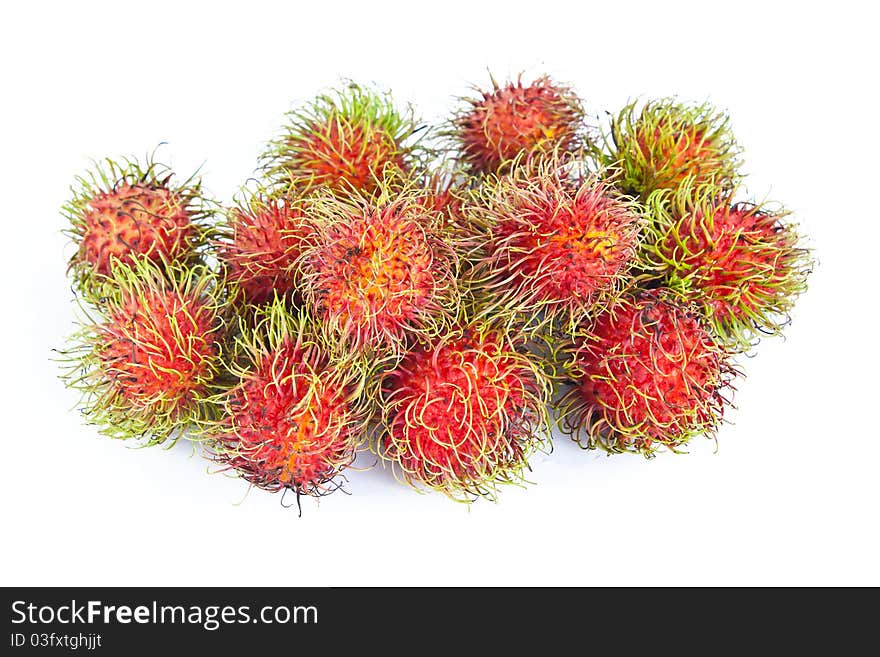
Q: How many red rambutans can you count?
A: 13